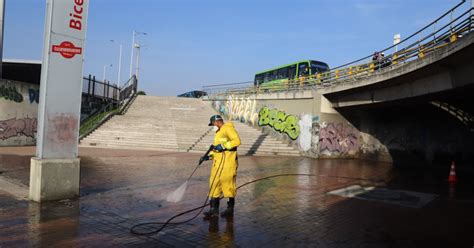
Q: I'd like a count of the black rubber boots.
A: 2